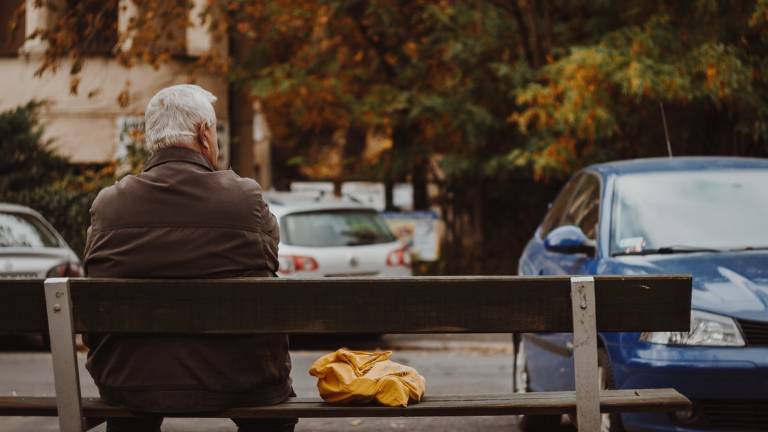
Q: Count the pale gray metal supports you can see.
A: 2